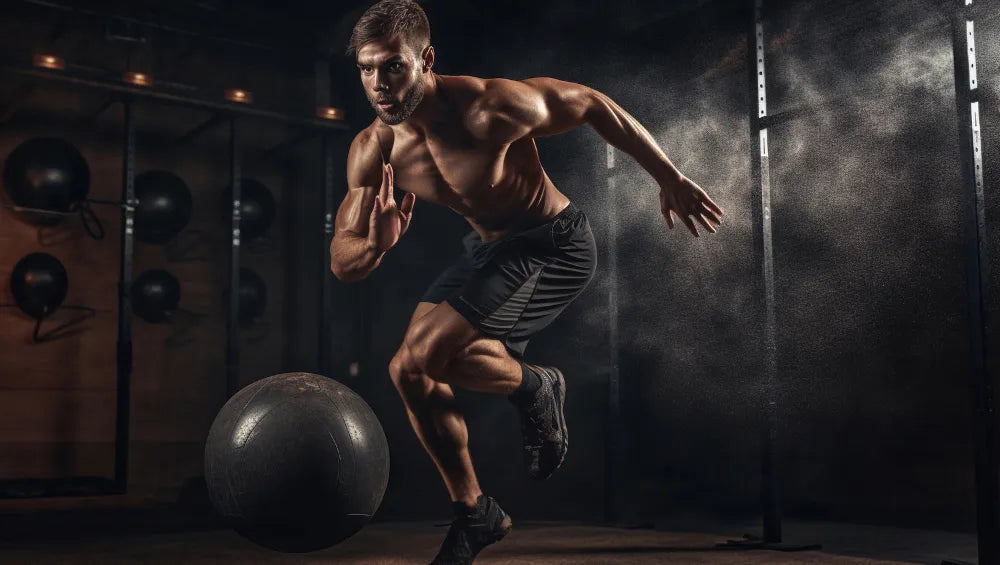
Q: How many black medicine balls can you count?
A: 7